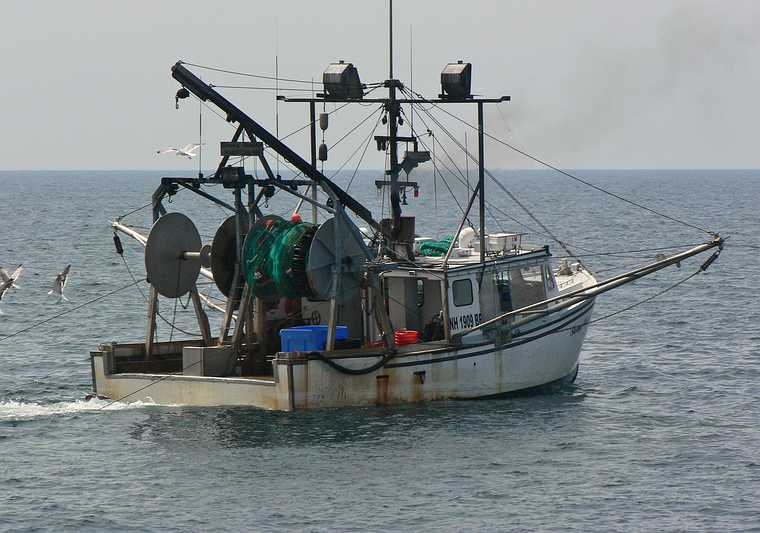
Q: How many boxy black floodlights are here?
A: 2